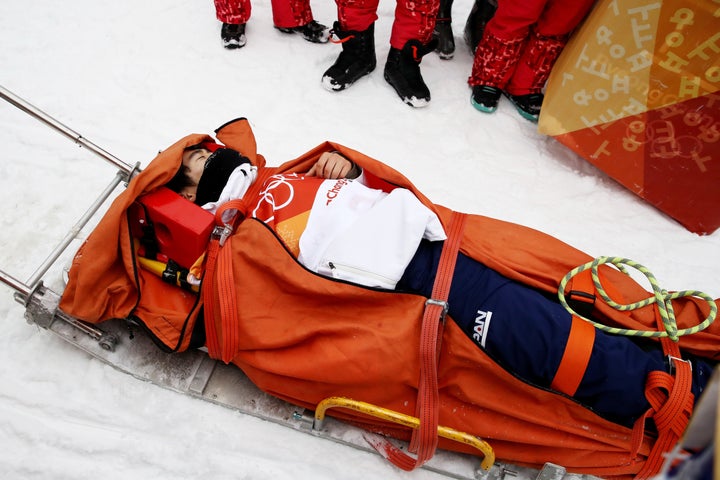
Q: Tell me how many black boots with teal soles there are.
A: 2